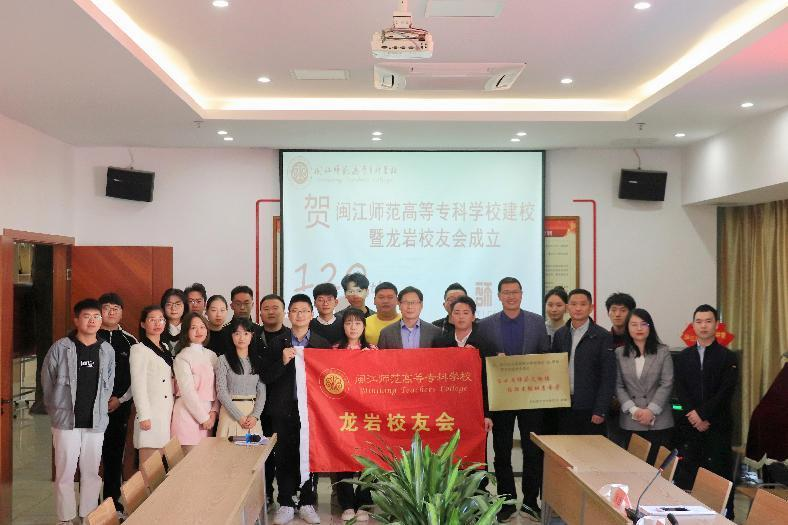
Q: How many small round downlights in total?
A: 12